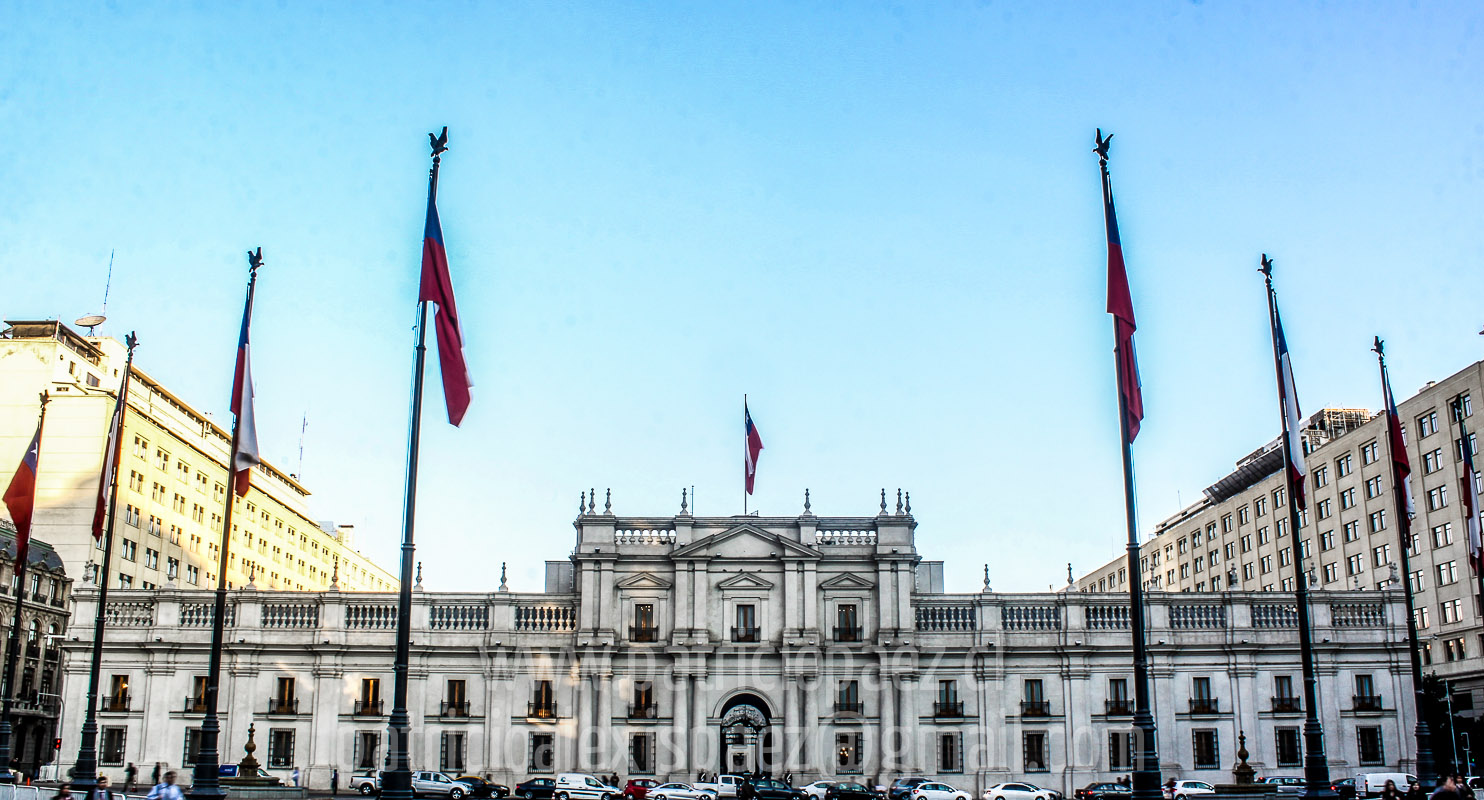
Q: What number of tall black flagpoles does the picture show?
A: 8